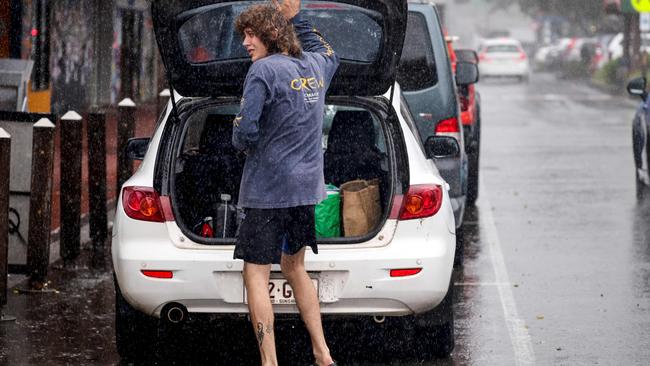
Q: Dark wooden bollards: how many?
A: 6